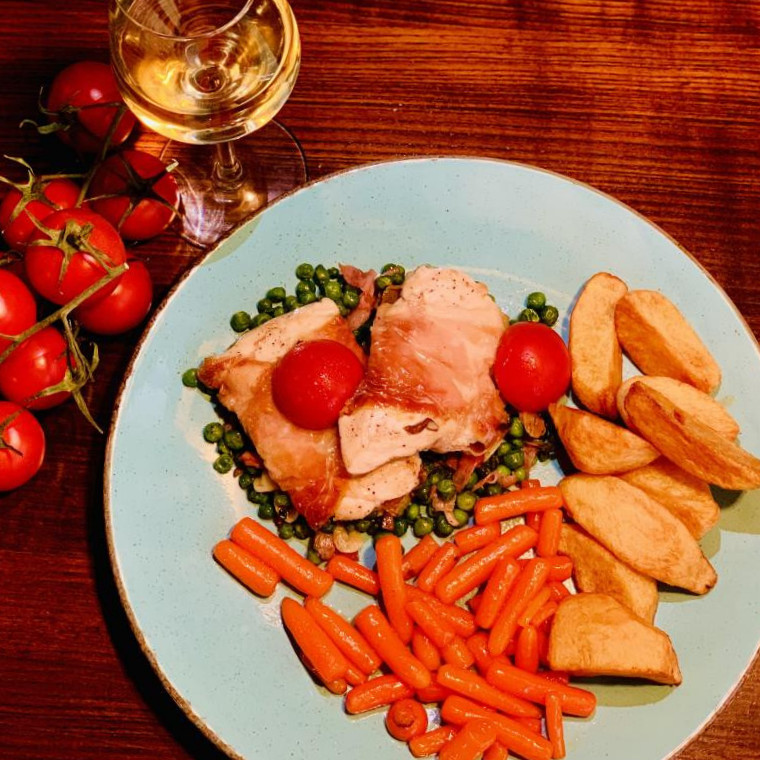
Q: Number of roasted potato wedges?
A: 9